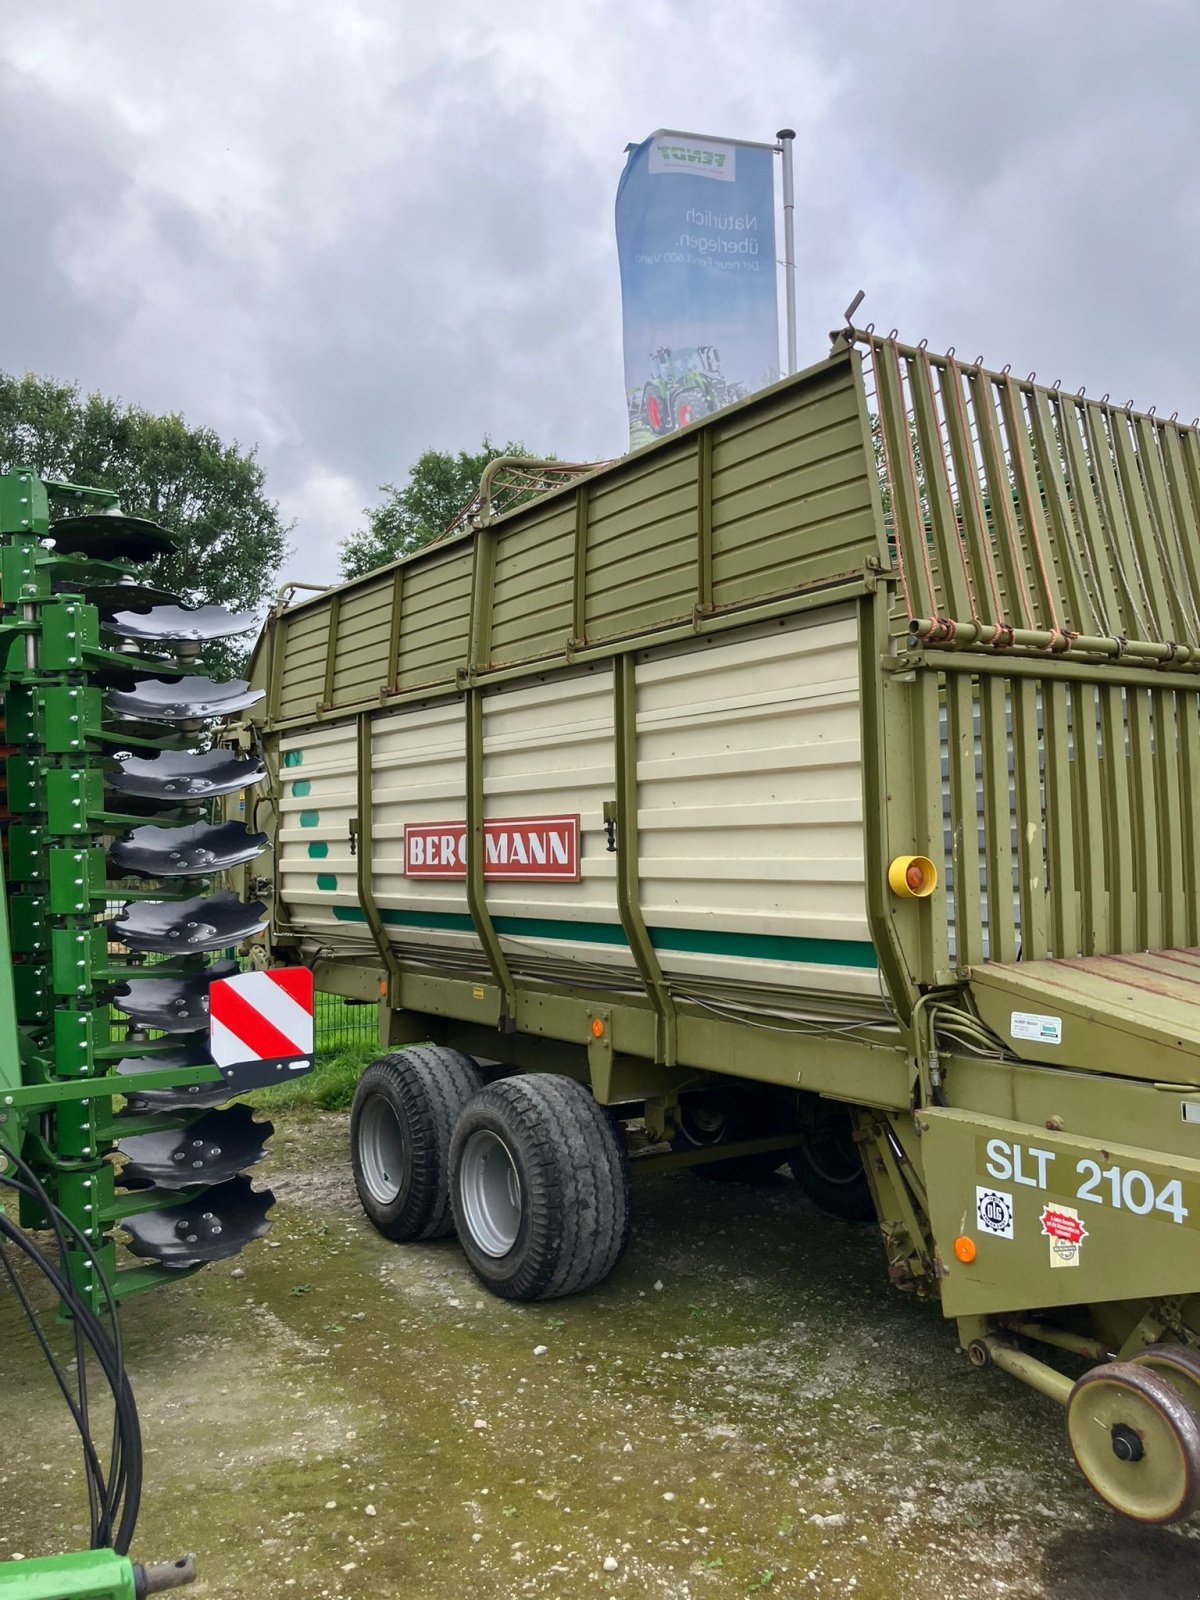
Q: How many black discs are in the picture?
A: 11